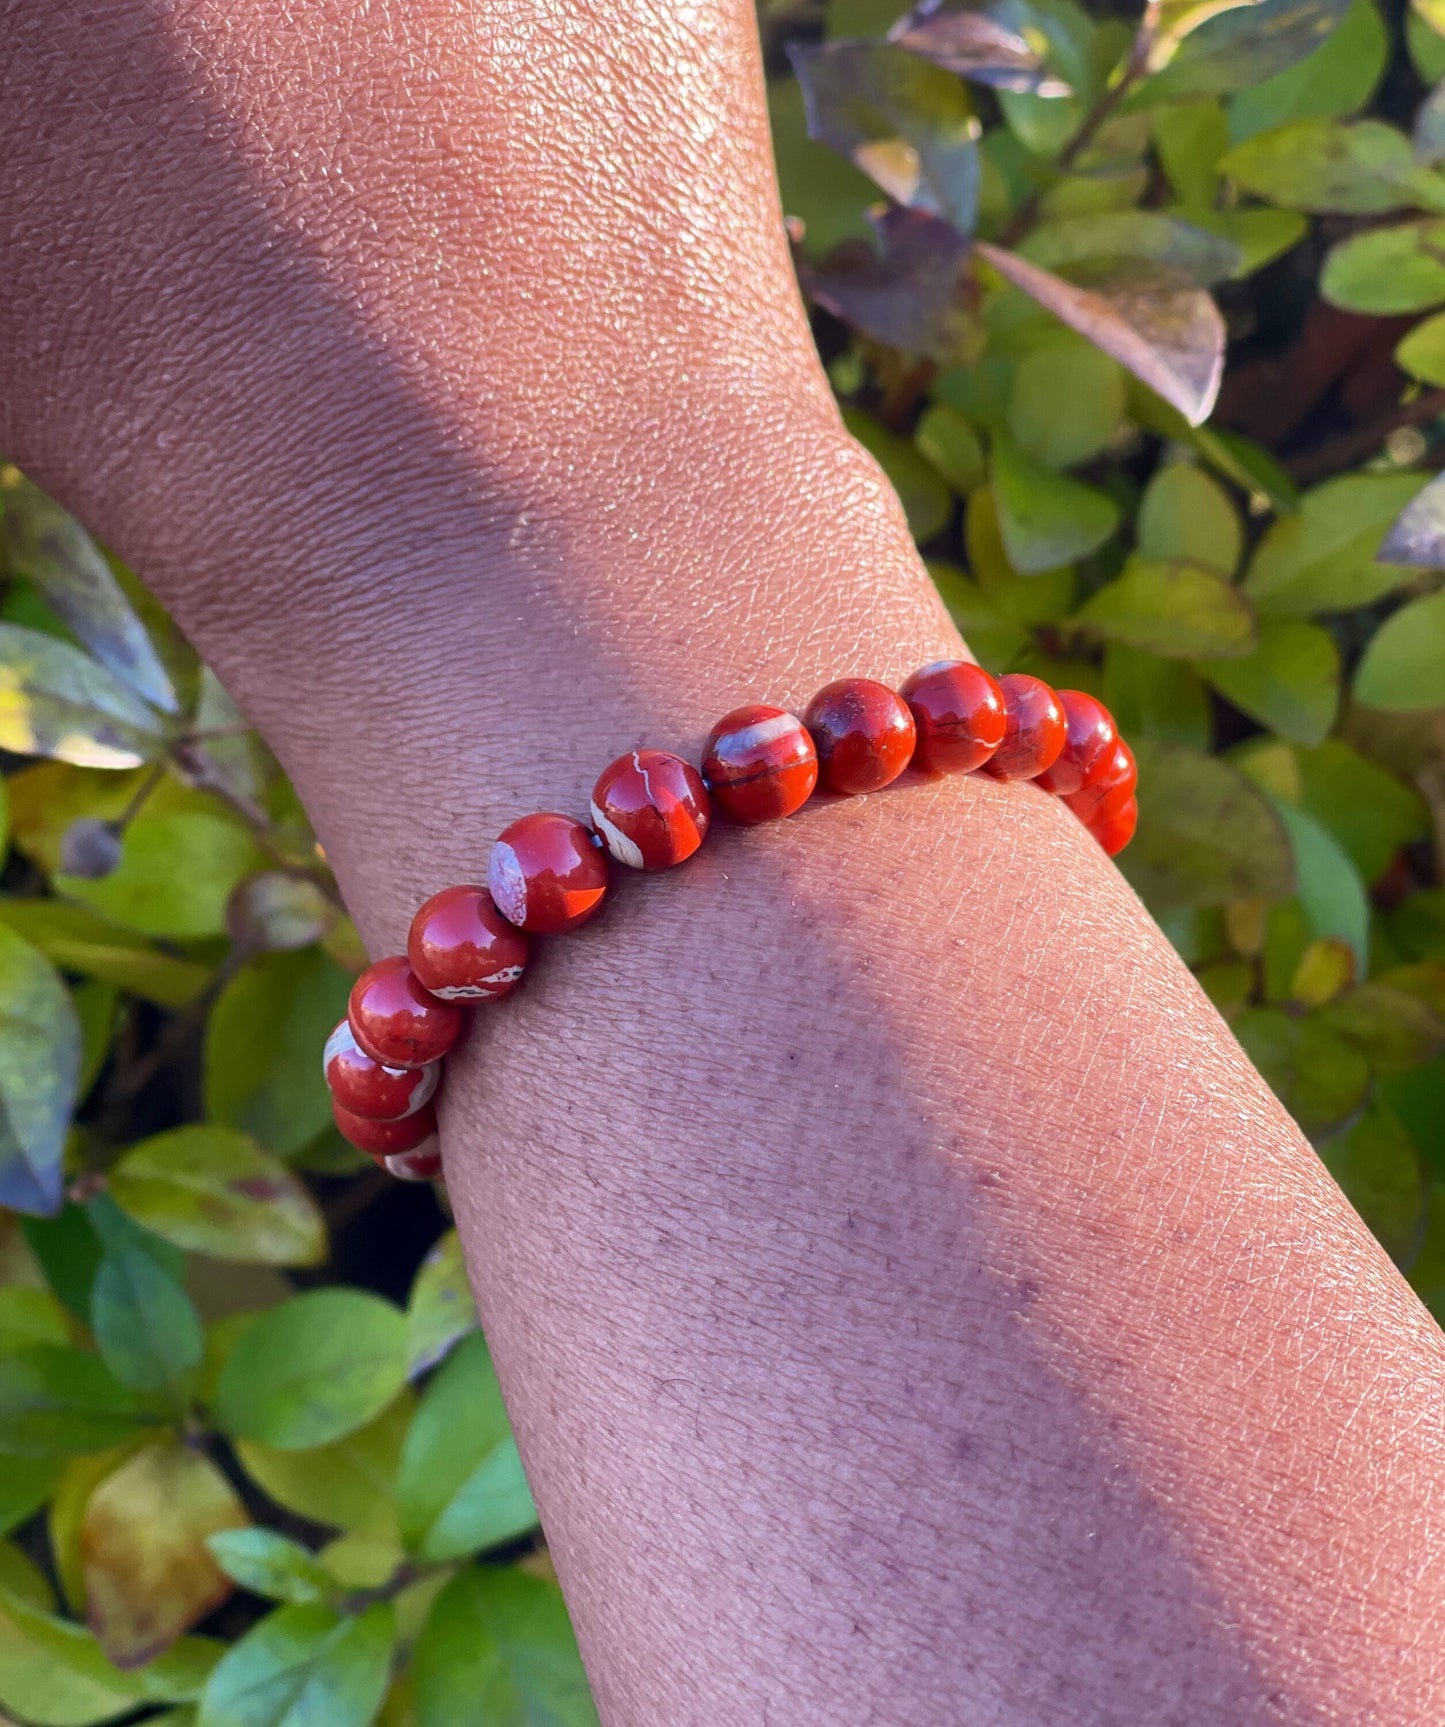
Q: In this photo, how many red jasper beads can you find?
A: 14